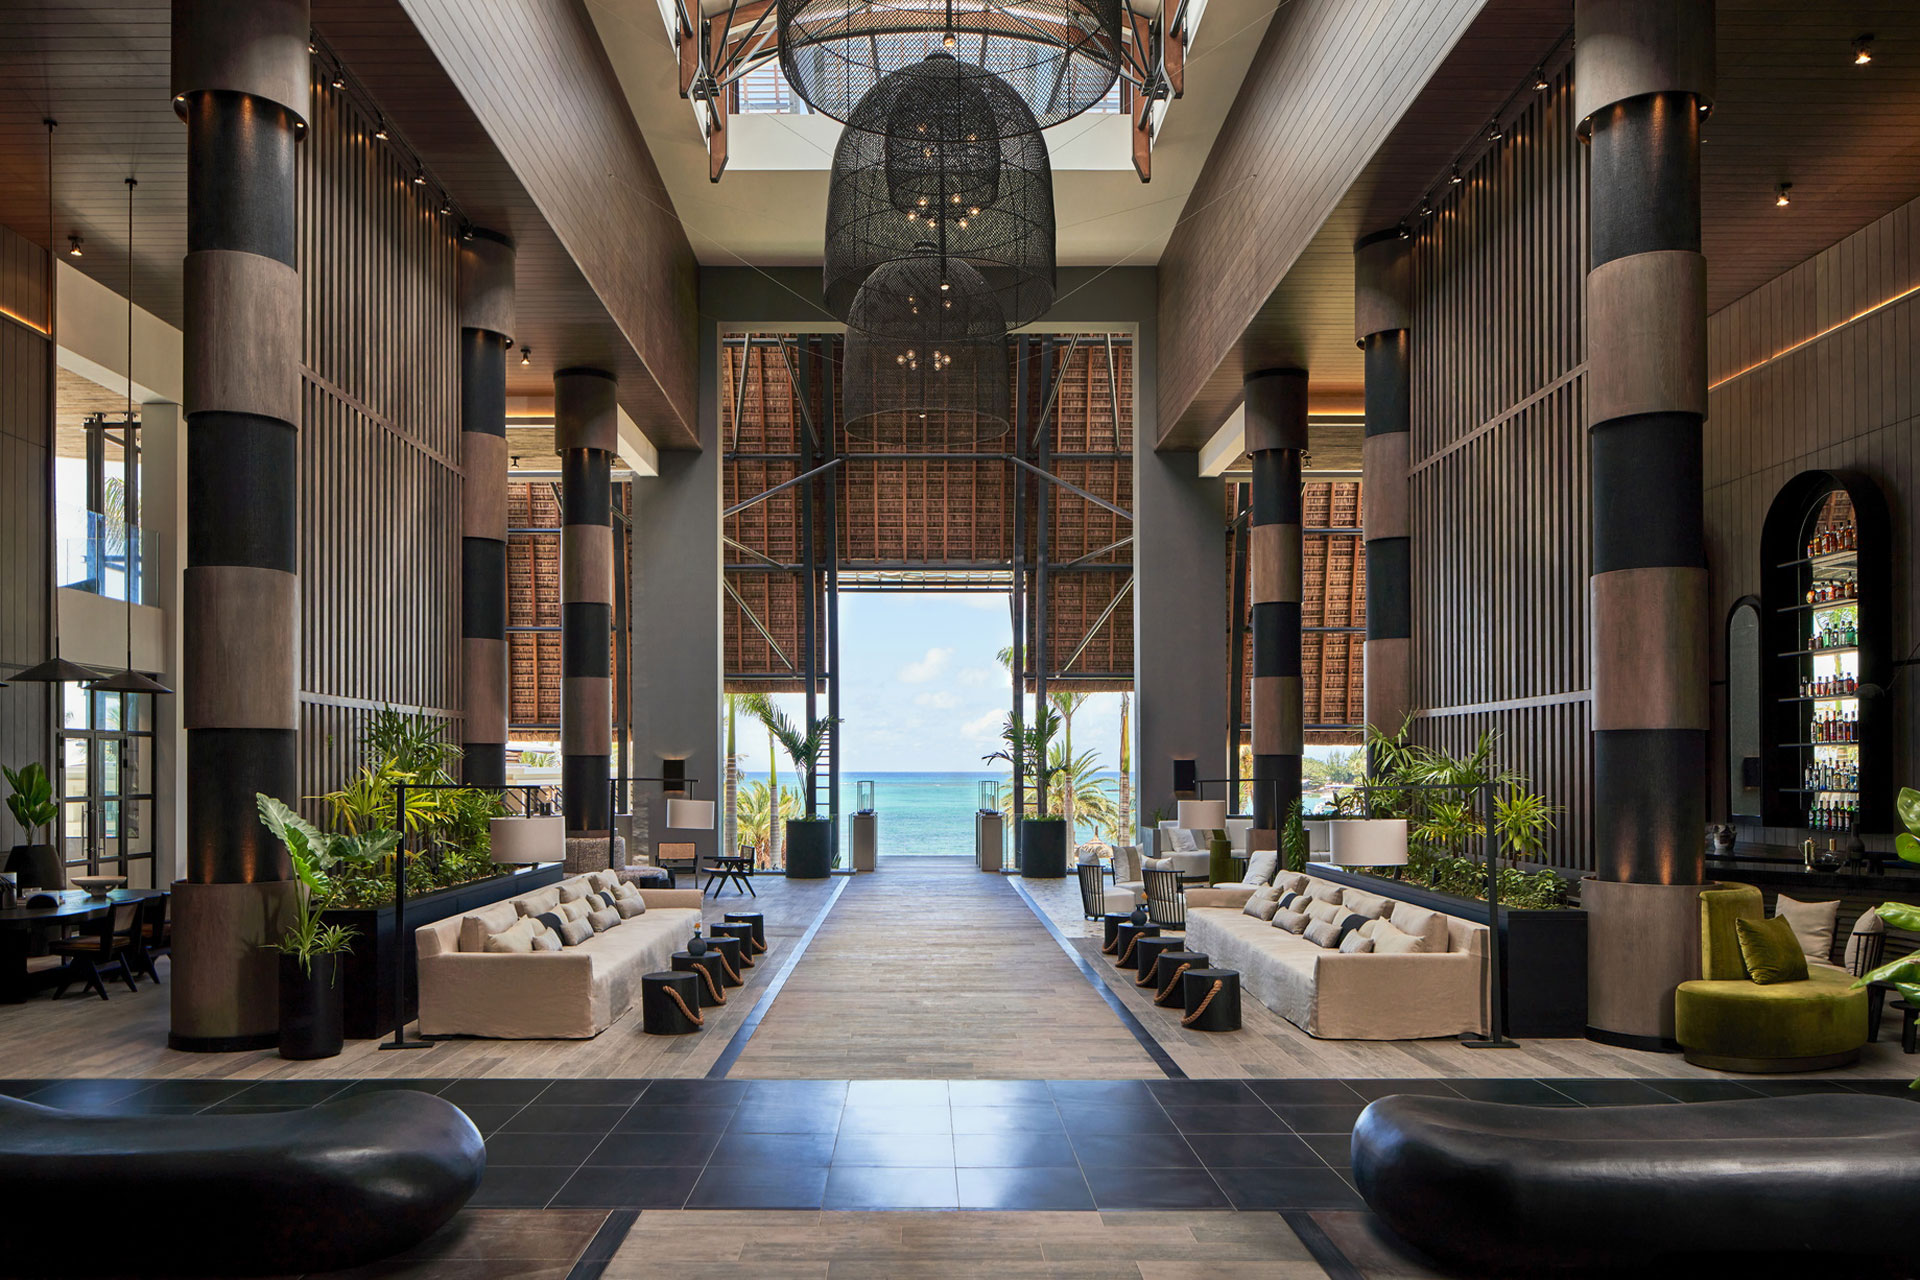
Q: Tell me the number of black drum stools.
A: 10